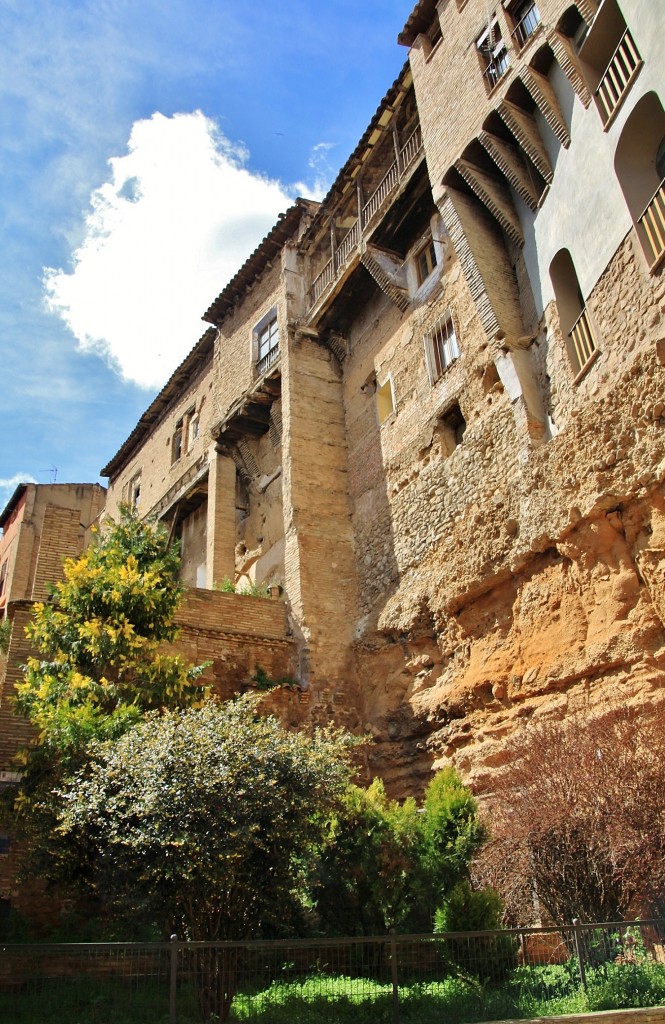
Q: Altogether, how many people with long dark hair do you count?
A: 0